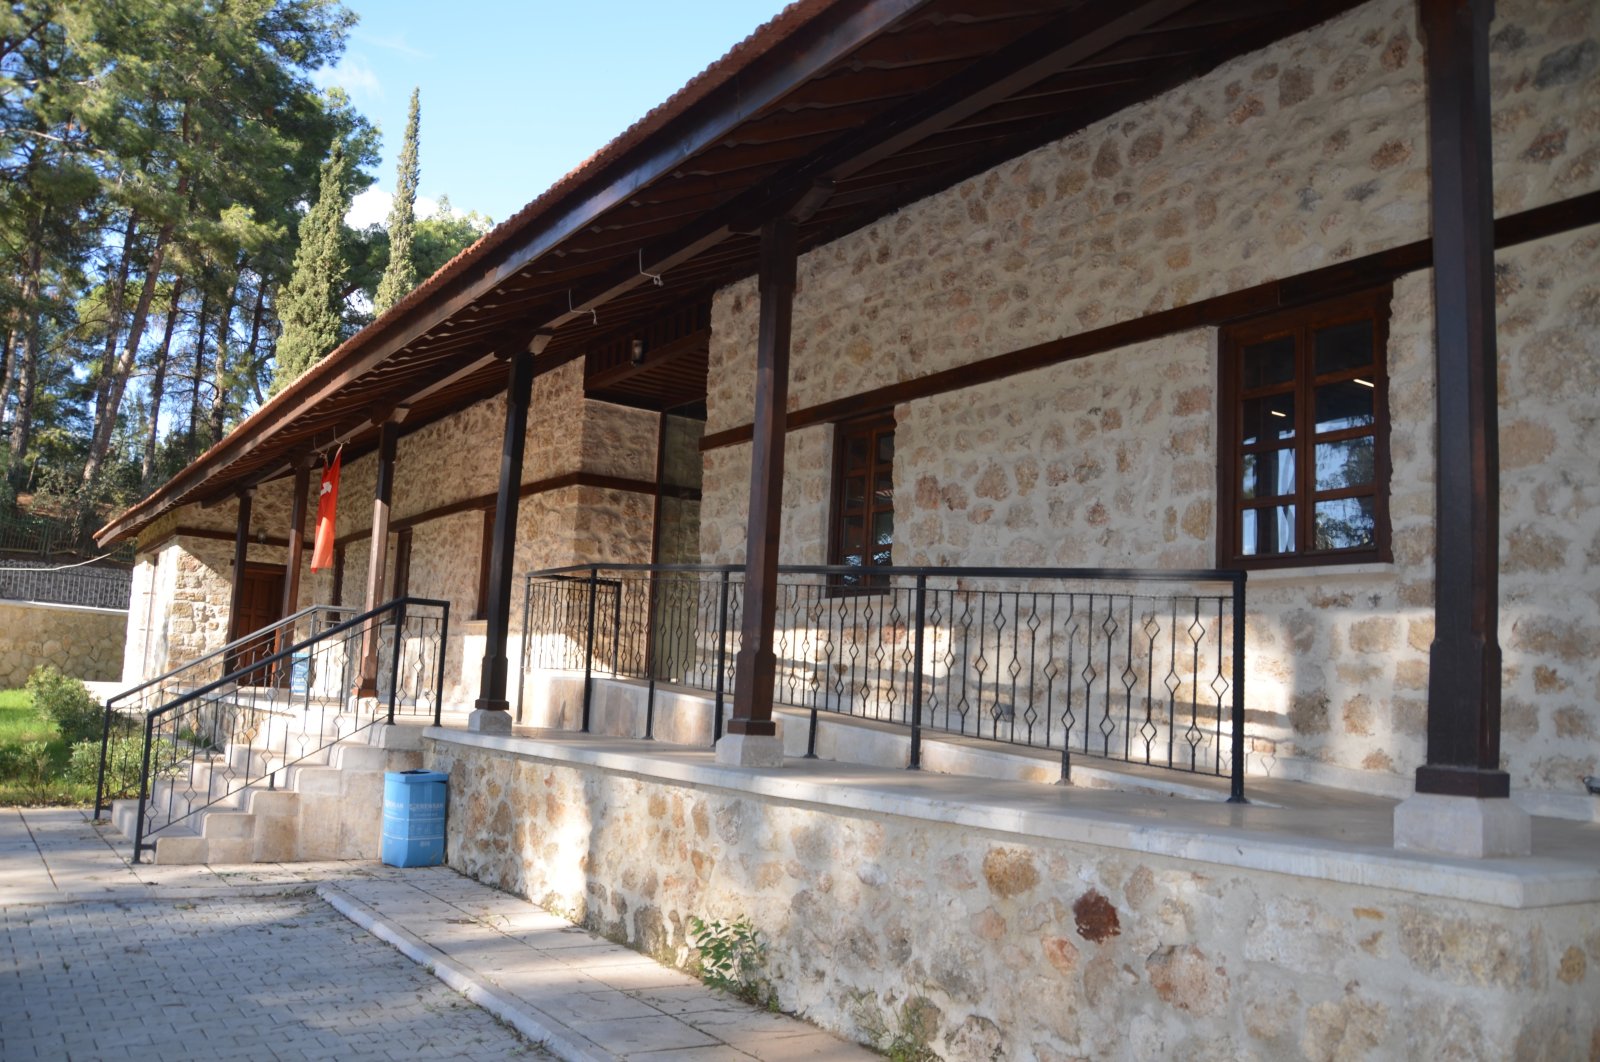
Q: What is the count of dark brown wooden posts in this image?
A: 6